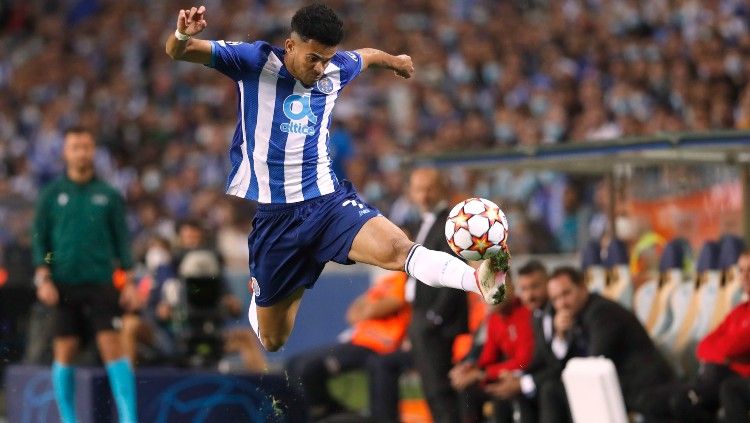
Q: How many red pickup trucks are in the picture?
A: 0